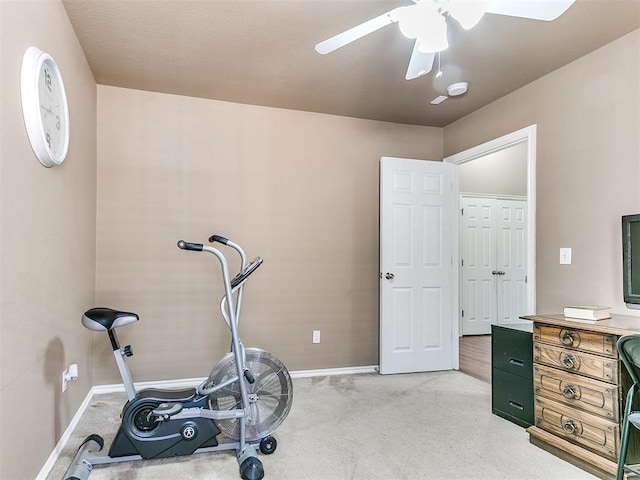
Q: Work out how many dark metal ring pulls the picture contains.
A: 4